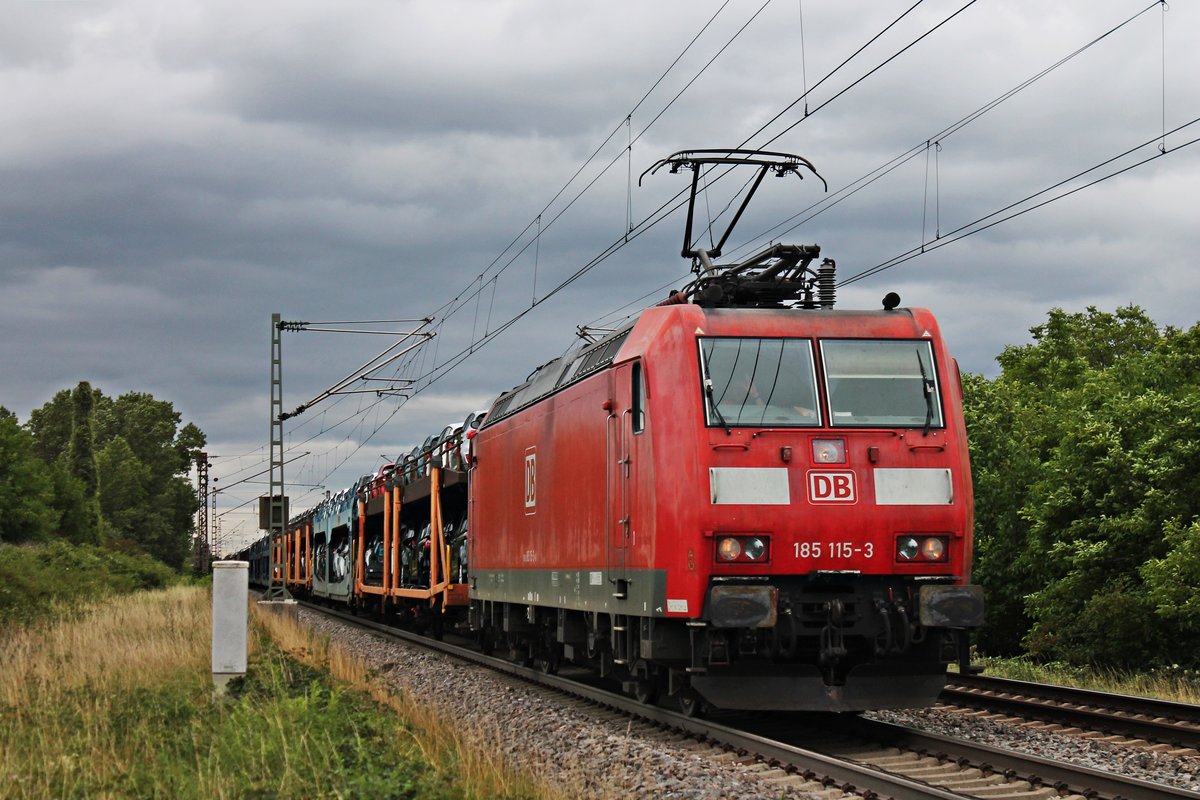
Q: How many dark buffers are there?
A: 2